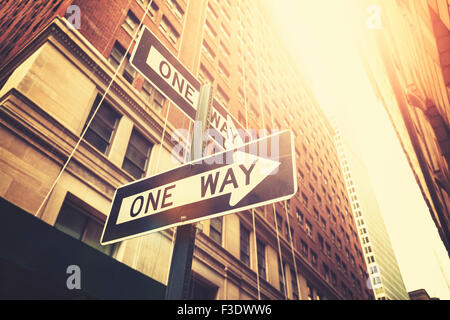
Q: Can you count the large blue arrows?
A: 0